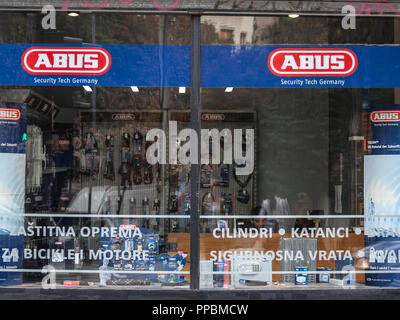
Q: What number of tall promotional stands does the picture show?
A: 2